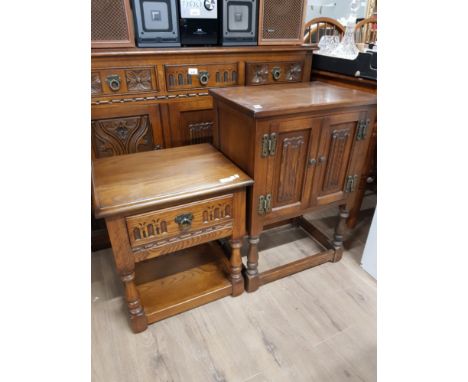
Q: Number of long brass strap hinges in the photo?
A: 4